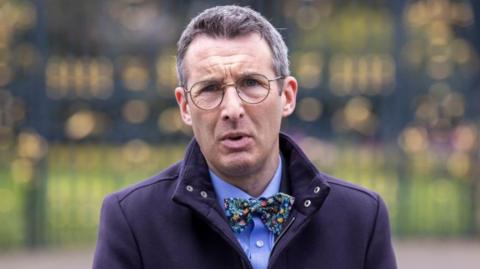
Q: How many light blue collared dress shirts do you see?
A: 1